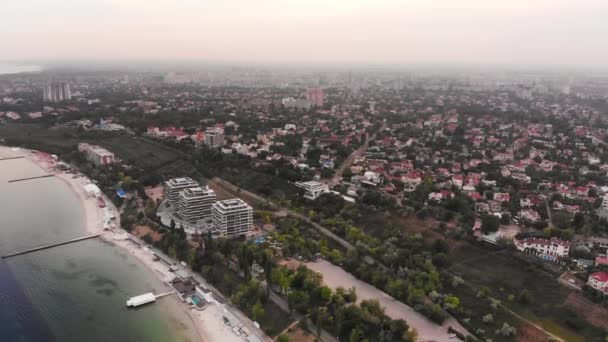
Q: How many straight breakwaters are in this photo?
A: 3